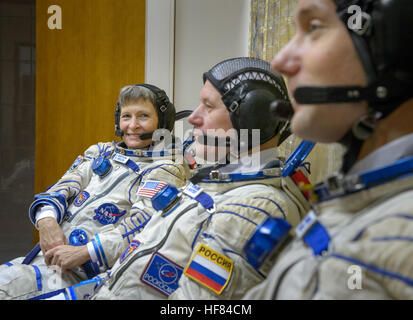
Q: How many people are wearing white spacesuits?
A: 3